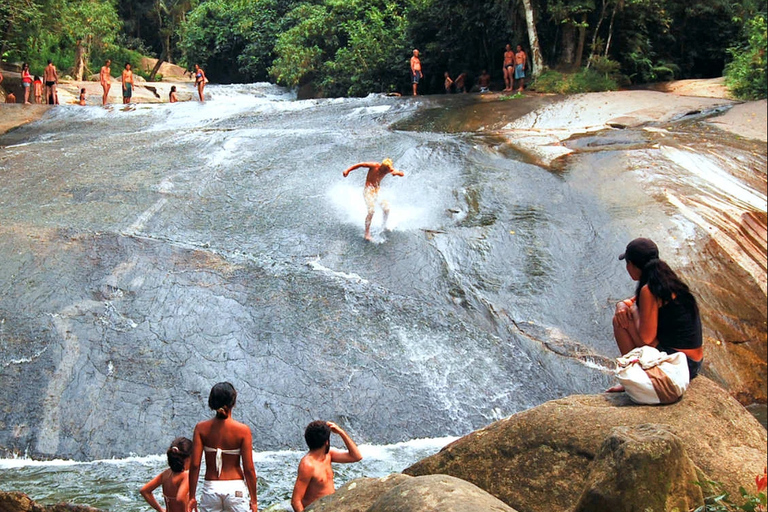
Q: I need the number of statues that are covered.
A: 0